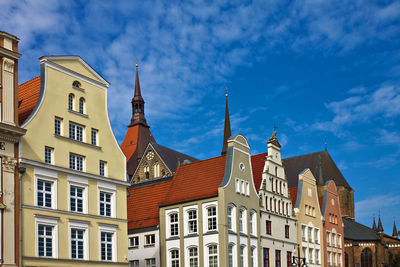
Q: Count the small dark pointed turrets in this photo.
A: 3